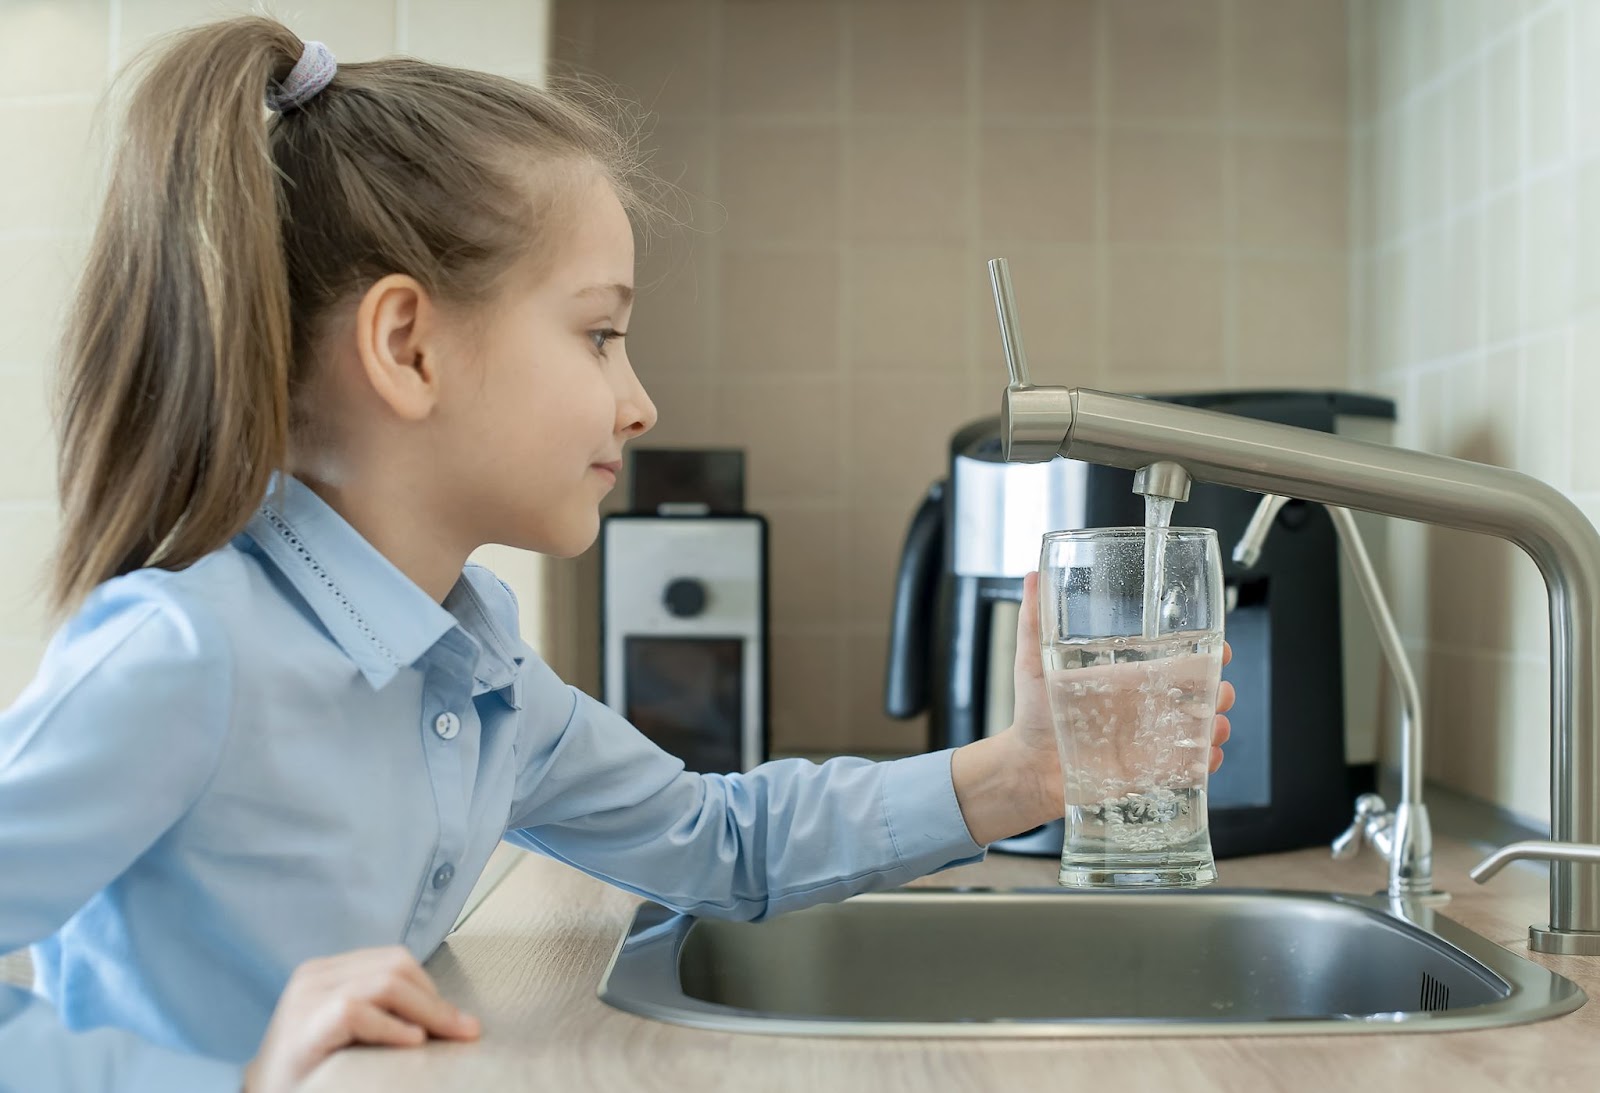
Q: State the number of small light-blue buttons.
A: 2